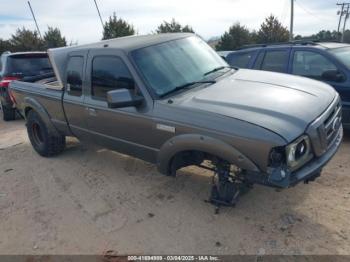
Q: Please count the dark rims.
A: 1